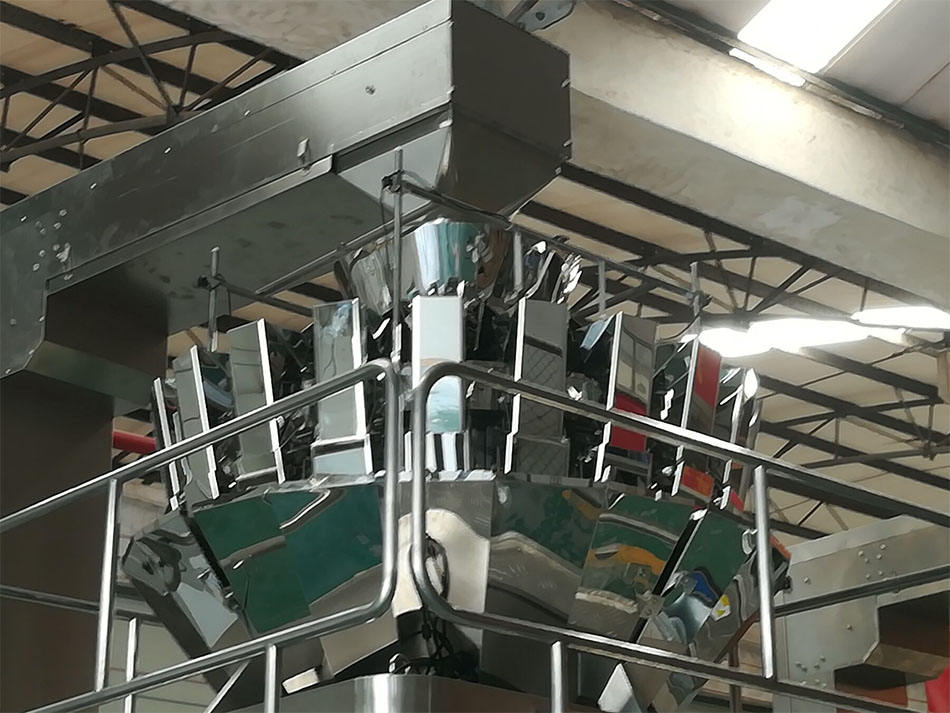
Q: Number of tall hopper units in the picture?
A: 9